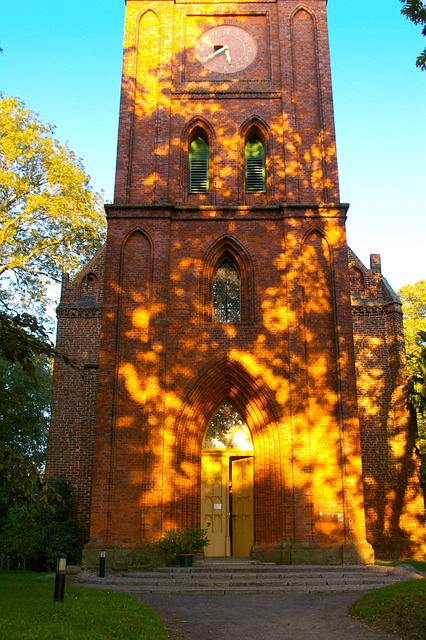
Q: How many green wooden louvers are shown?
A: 2